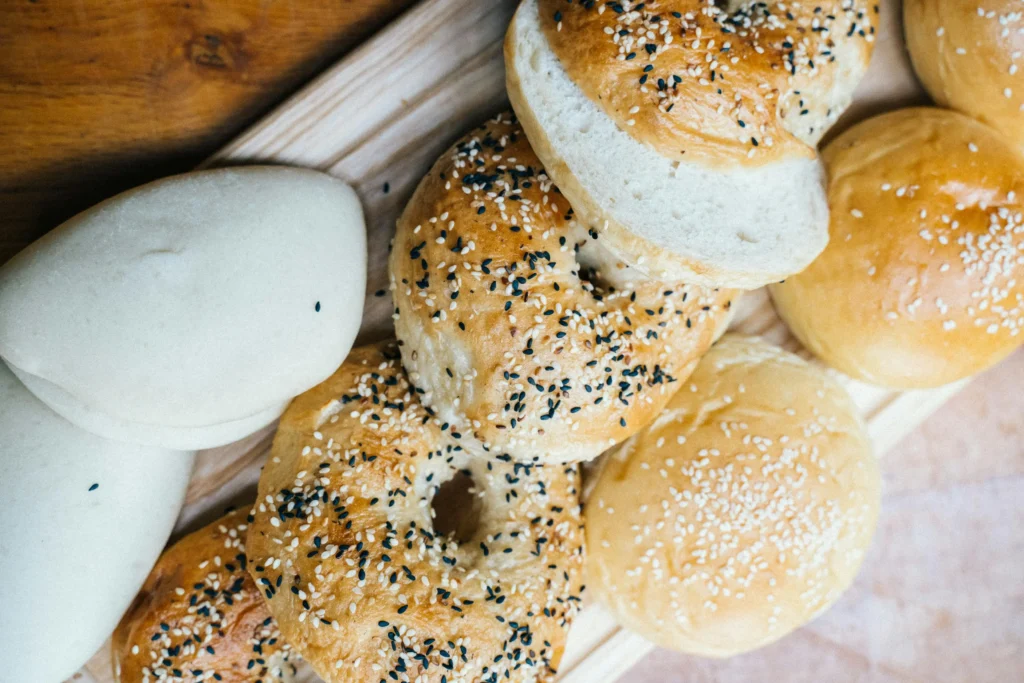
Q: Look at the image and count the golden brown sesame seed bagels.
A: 4